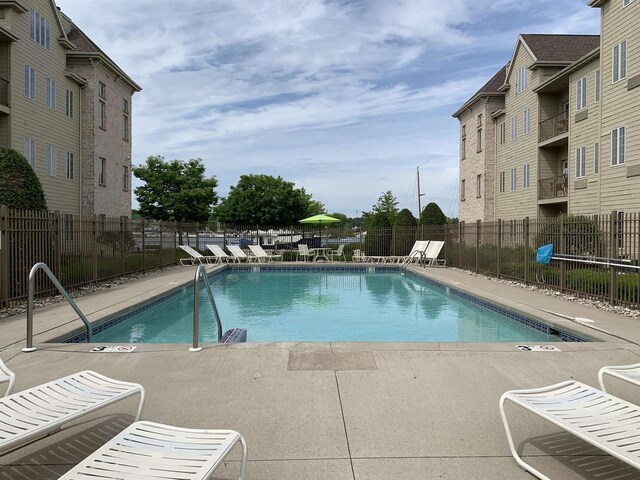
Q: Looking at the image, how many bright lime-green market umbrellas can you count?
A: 1